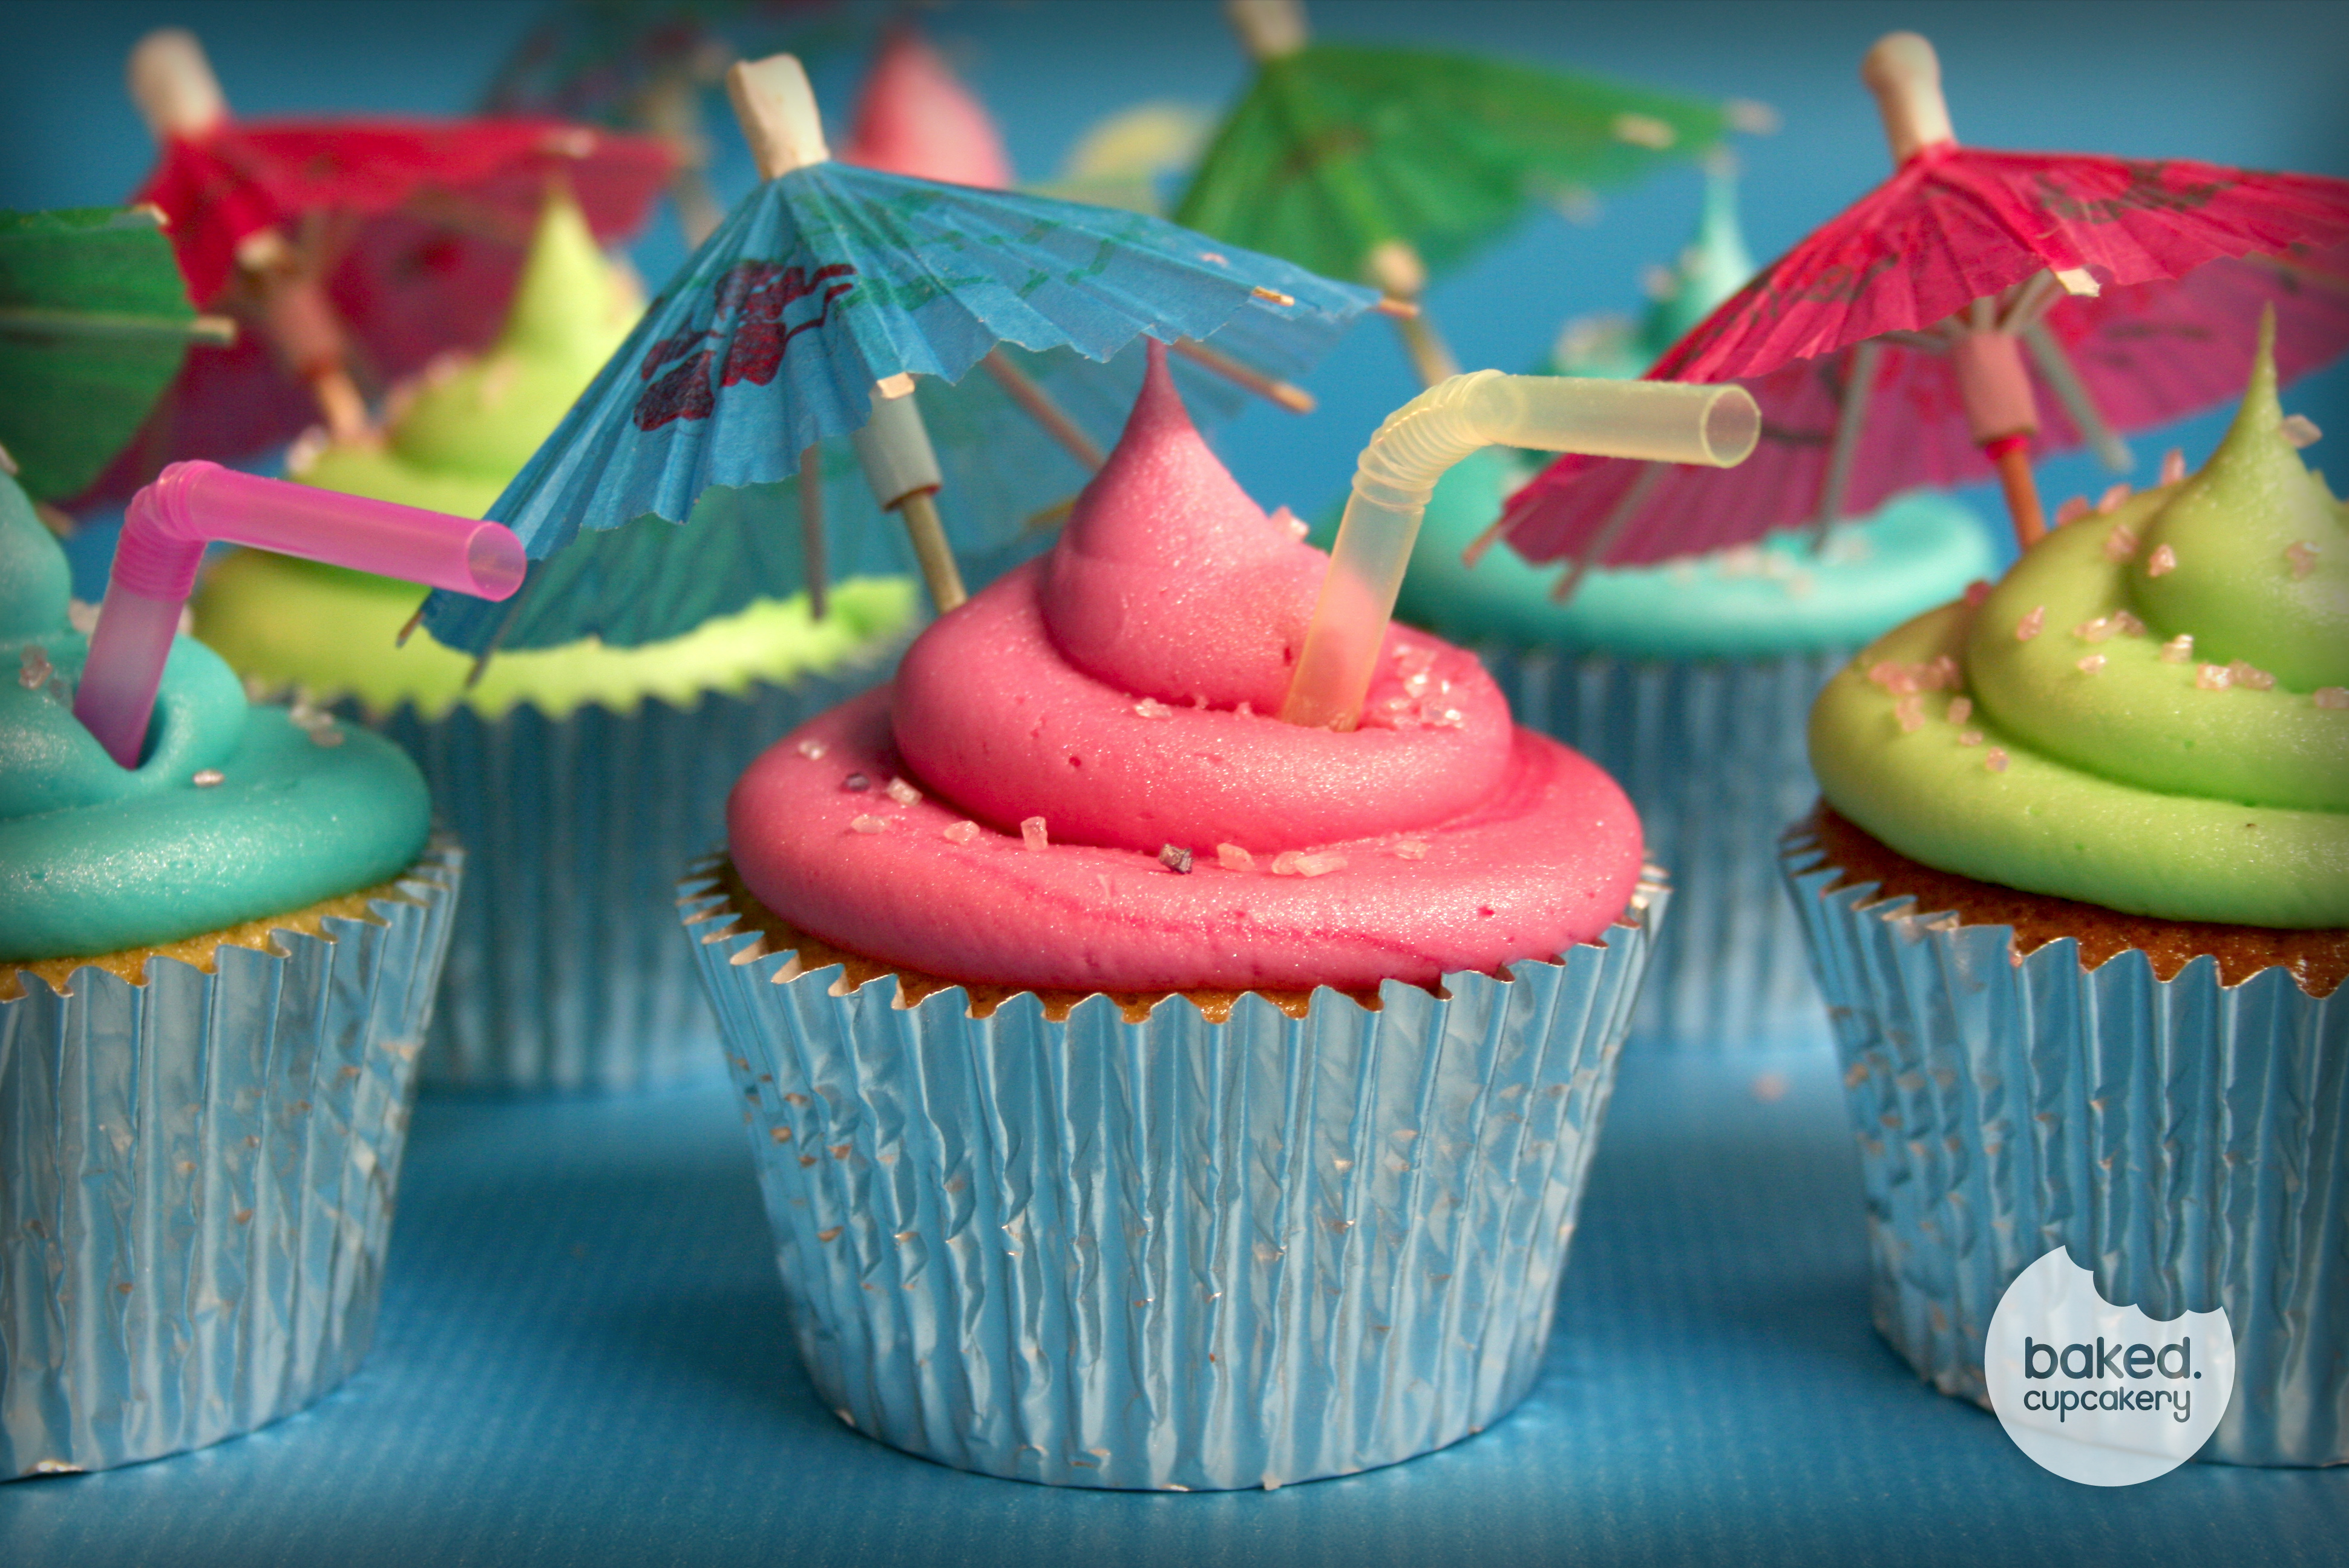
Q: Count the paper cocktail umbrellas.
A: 6